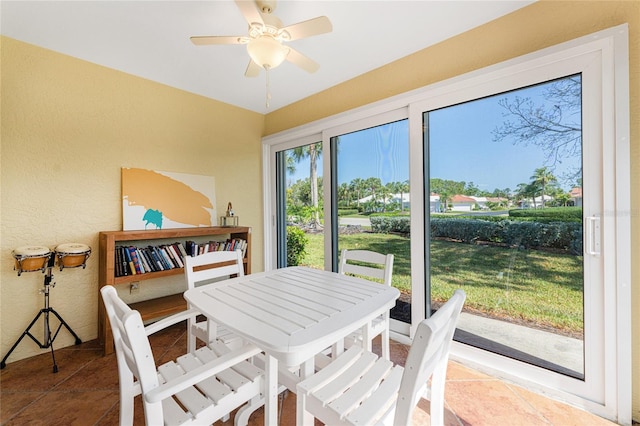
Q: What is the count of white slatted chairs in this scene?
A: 4